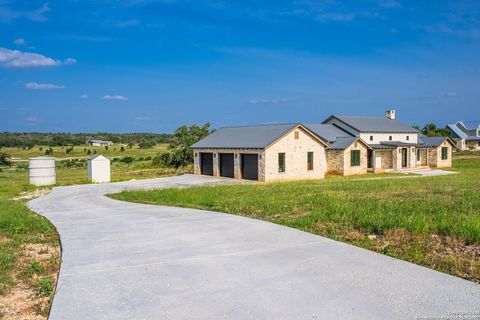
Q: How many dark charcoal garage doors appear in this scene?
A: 3